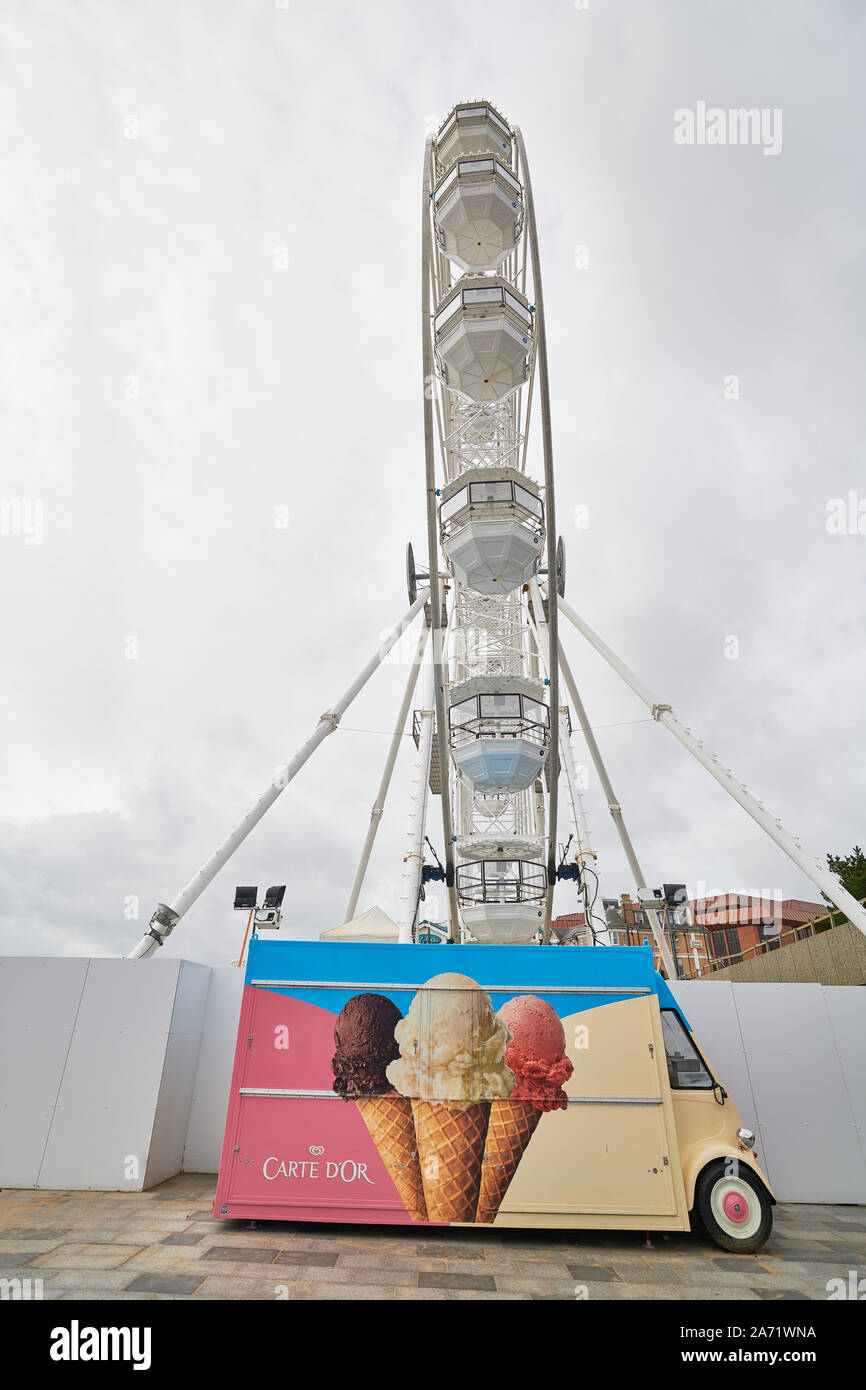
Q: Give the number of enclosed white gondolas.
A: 6